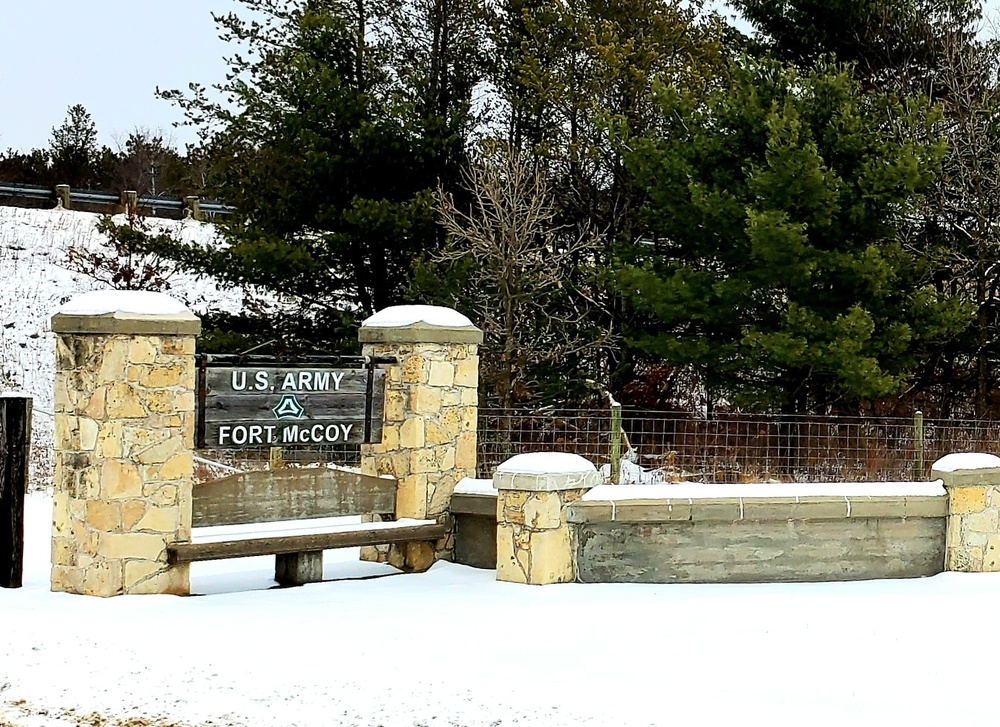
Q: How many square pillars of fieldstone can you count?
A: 4